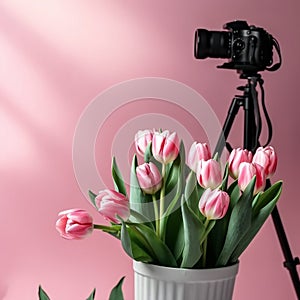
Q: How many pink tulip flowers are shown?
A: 11